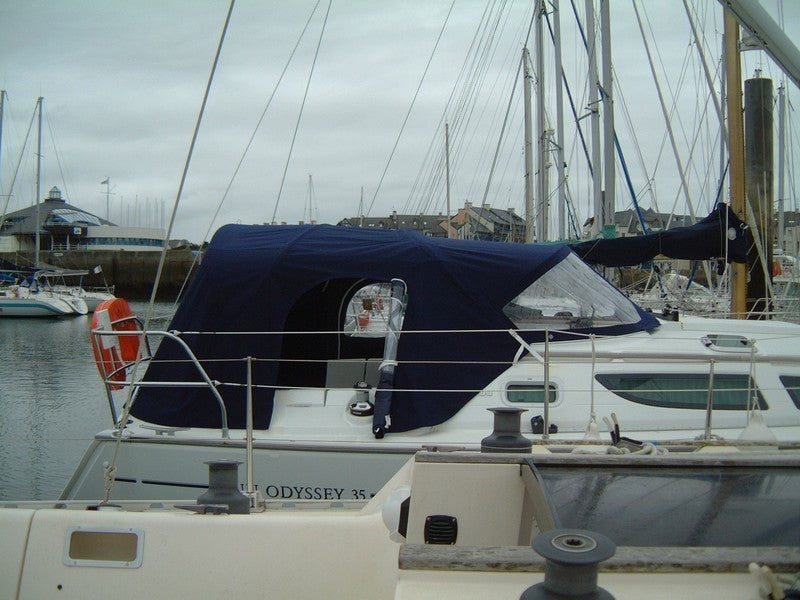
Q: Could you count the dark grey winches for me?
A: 3